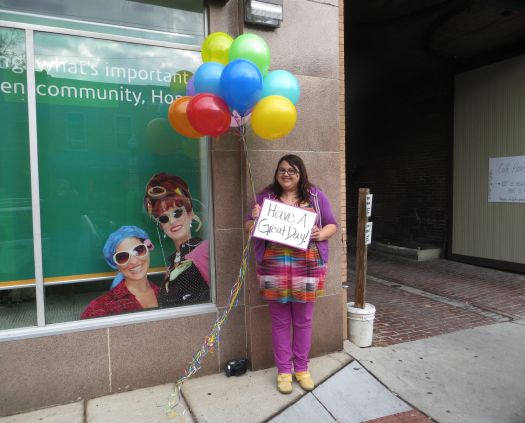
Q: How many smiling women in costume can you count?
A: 2